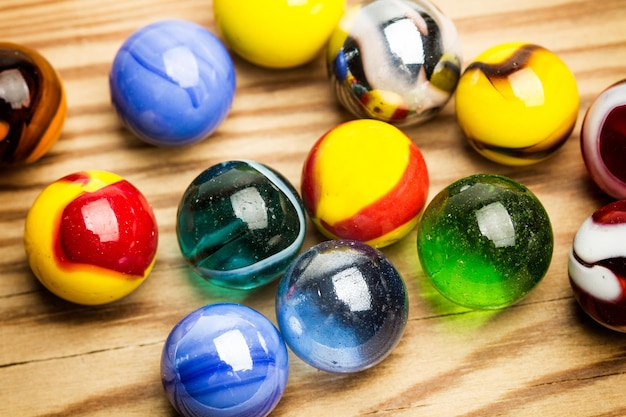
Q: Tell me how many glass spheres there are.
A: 13